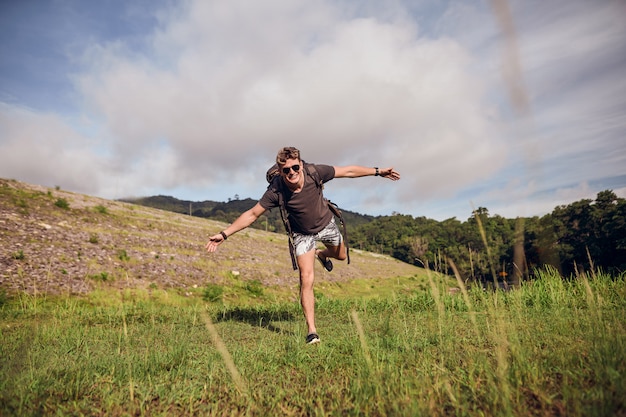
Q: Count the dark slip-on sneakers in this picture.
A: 2